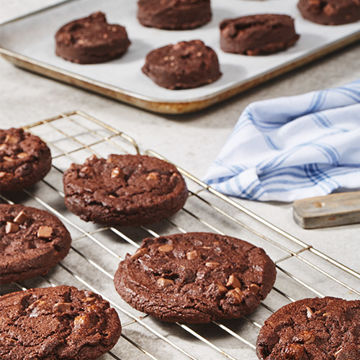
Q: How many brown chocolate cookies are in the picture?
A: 11